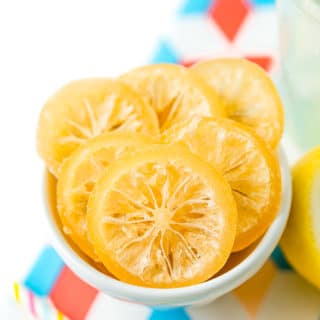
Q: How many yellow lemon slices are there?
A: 6